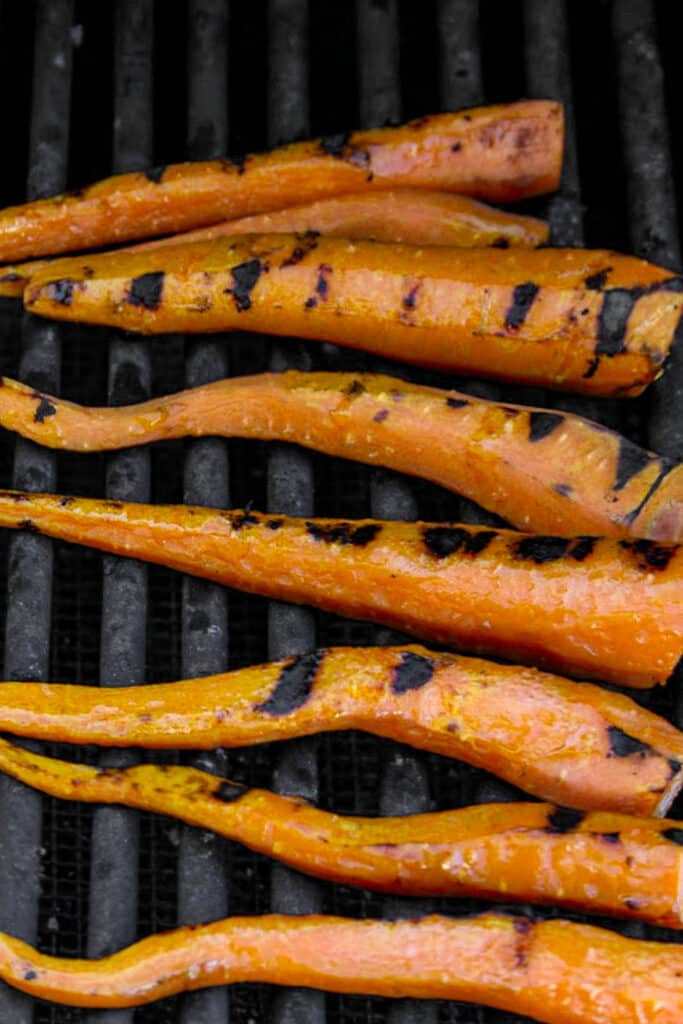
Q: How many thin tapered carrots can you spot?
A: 8